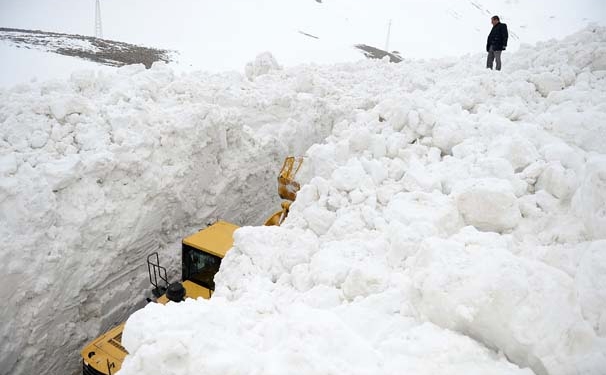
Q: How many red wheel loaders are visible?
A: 0